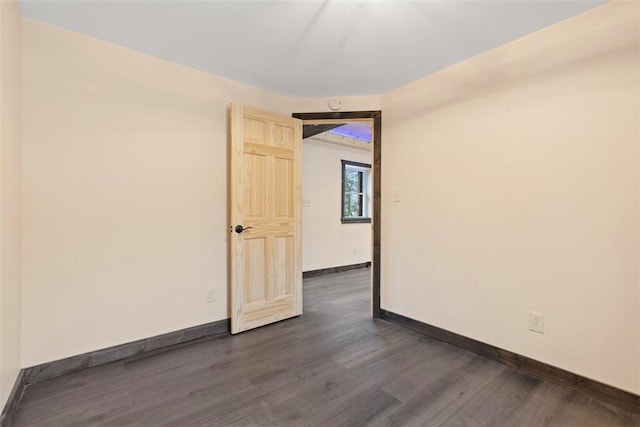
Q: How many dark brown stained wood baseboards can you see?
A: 4